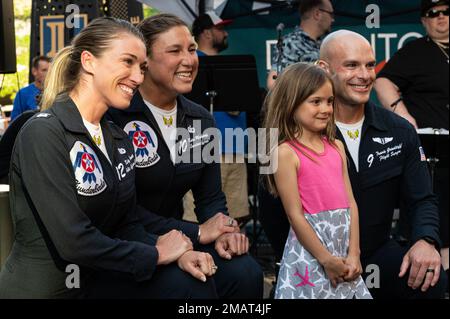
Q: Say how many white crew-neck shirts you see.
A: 3